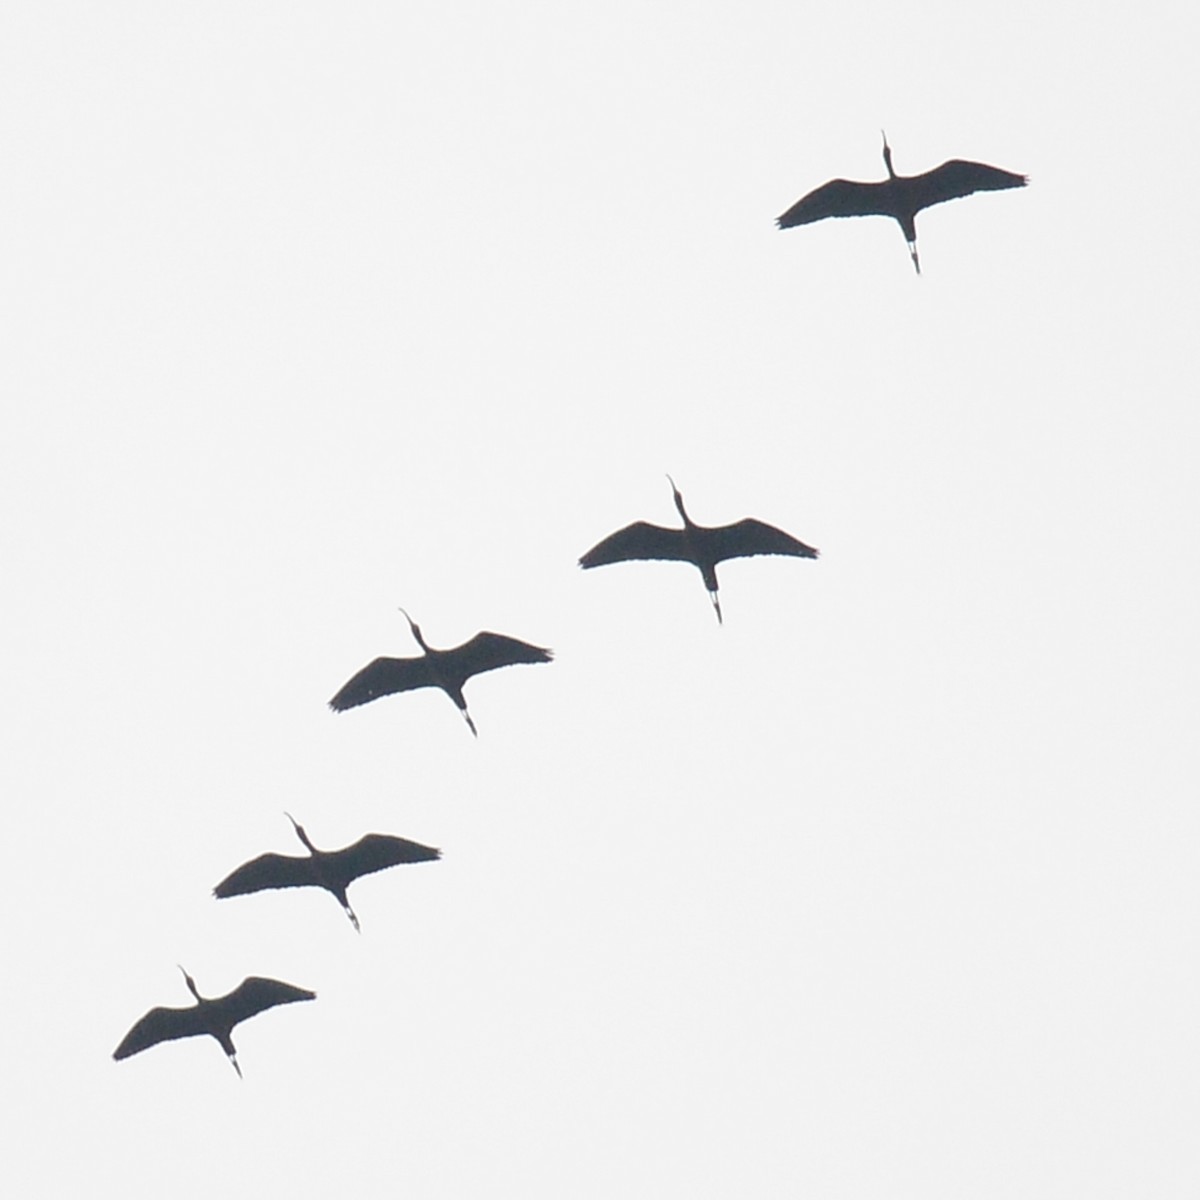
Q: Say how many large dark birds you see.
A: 5